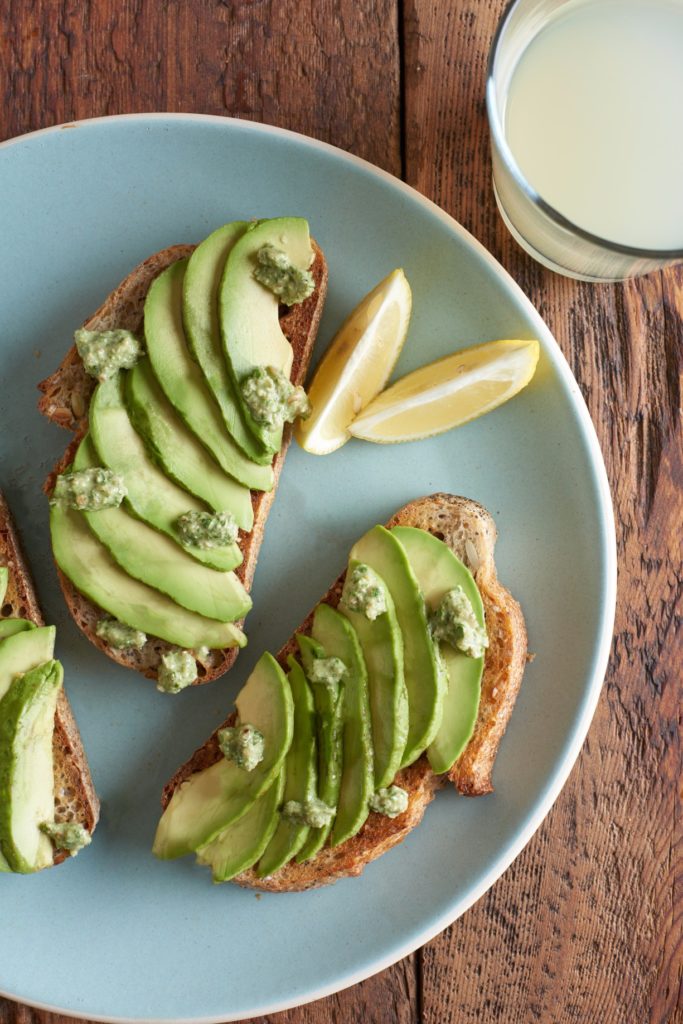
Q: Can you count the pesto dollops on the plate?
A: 14